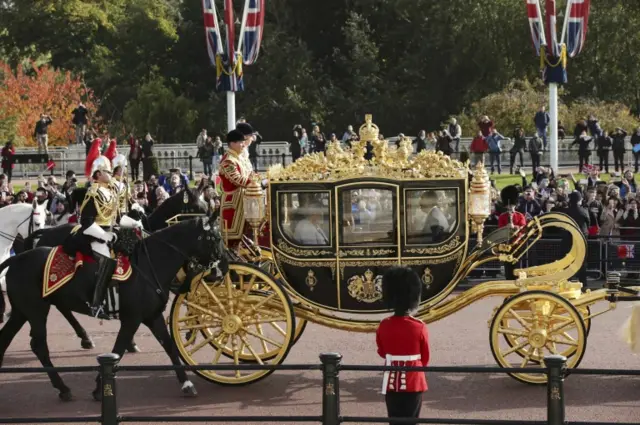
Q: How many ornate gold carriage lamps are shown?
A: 2